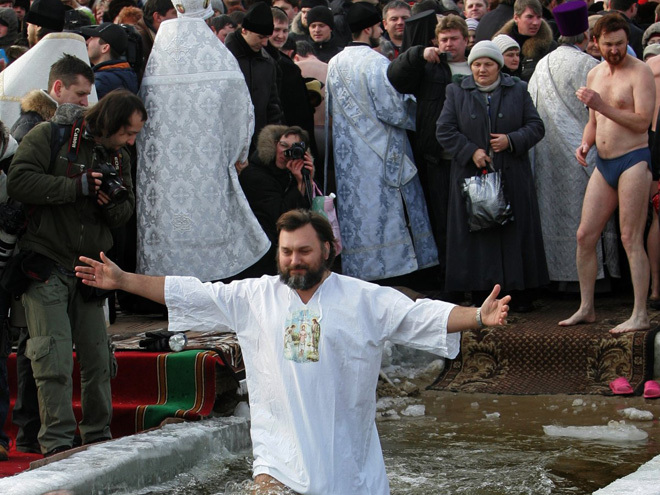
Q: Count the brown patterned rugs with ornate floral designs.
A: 1